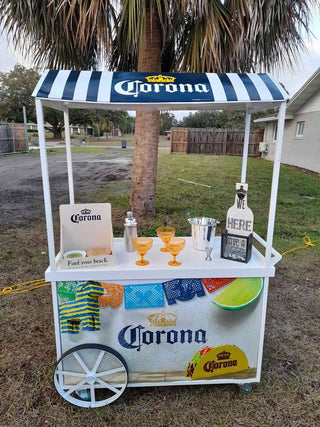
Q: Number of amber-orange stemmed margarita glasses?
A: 3